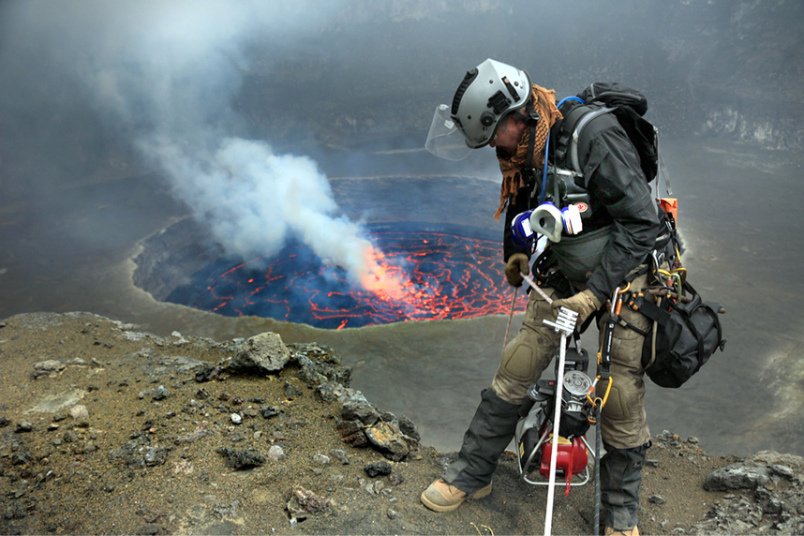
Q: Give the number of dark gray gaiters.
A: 2